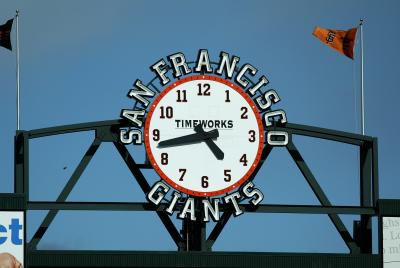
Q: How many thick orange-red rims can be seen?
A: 1